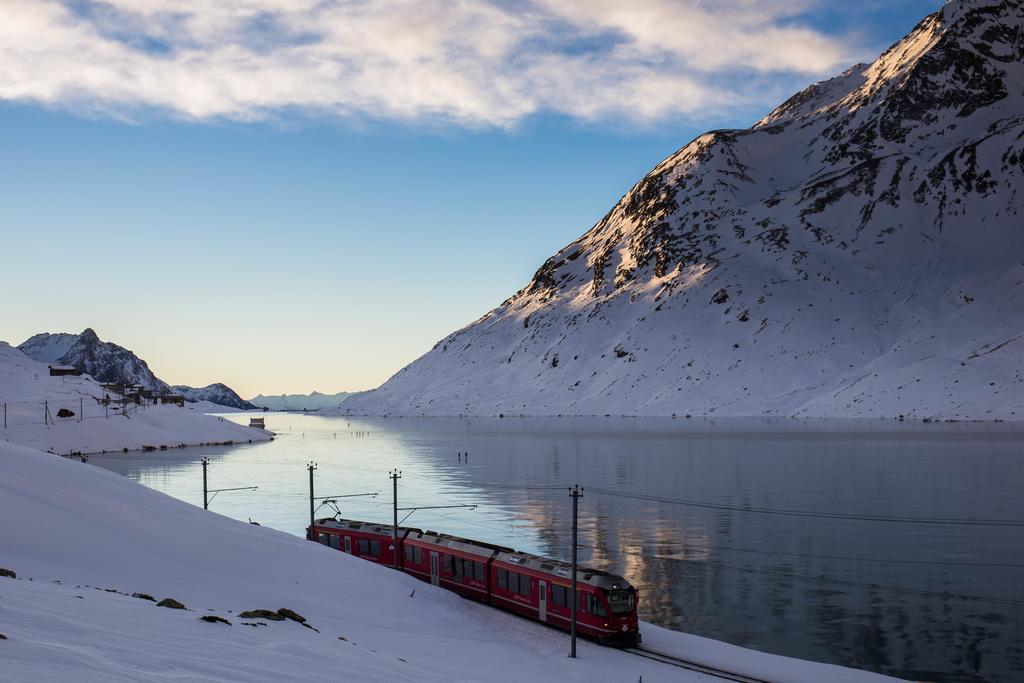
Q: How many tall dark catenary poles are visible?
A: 4